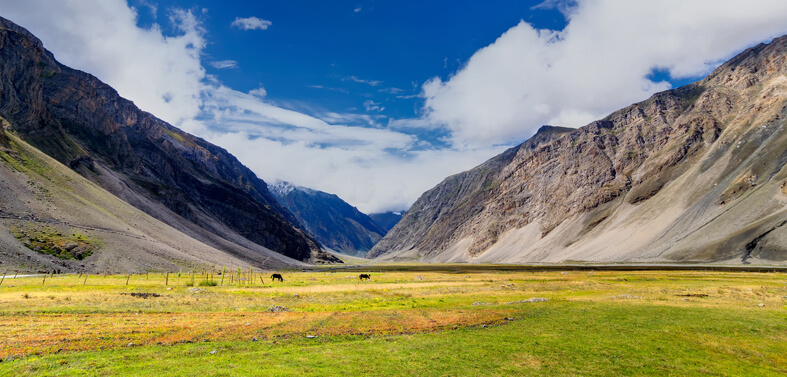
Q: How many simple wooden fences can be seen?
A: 1